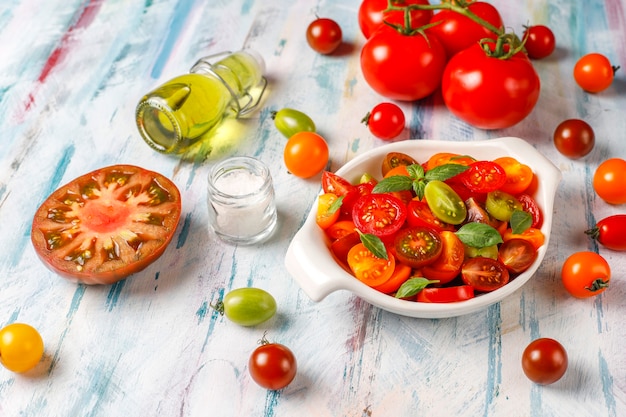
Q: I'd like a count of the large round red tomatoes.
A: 4